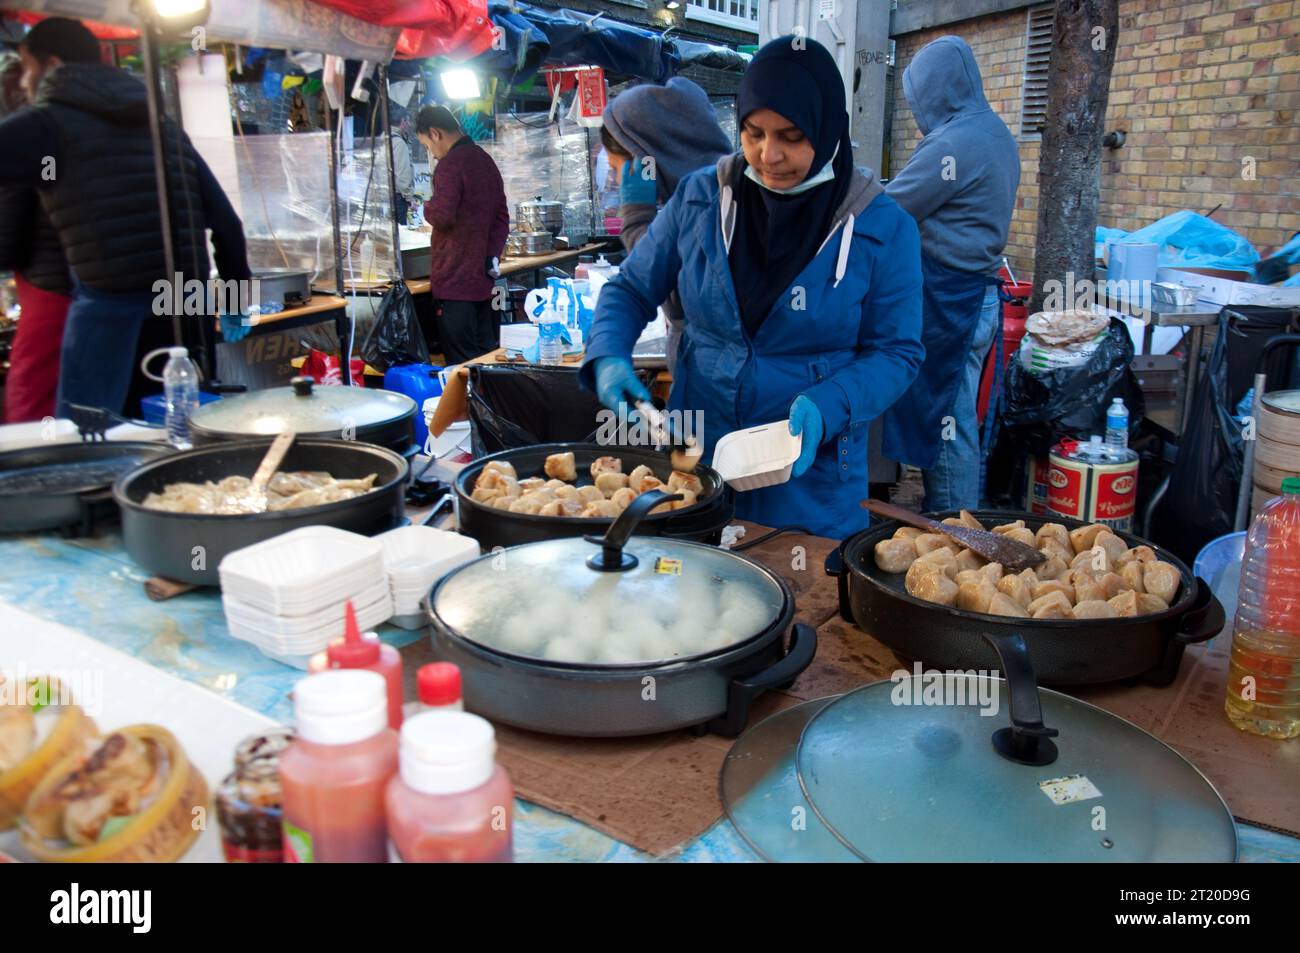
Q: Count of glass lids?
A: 4